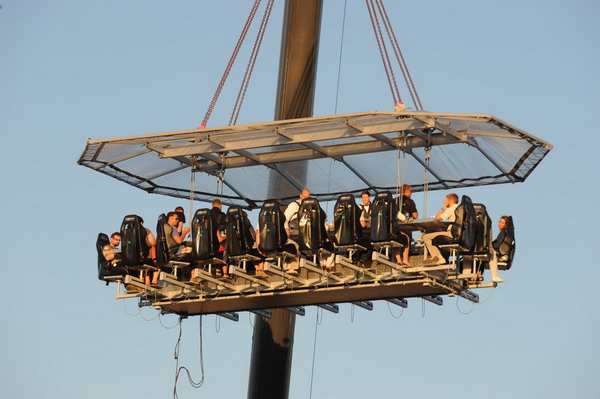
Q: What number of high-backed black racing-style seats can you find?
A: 12